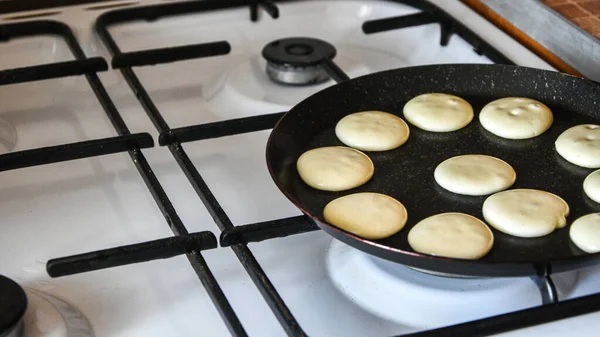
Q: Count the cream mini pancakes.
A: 11